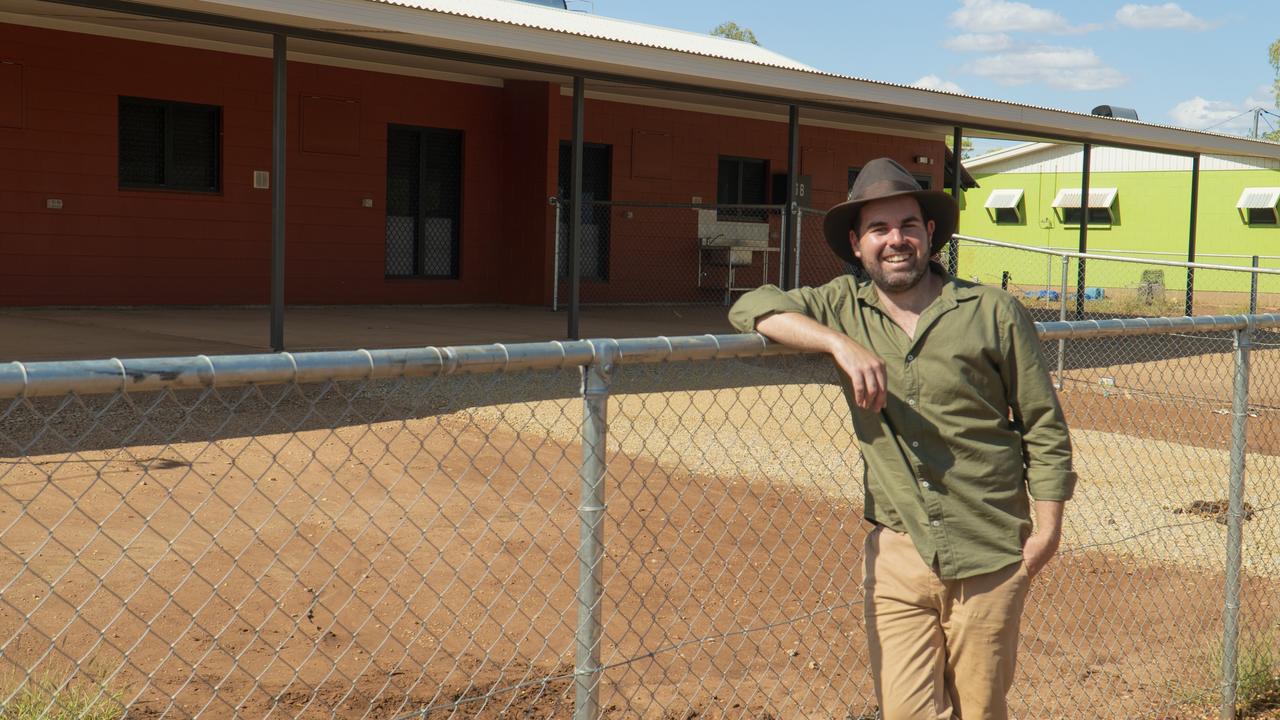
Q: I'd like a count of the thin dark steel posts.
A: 6